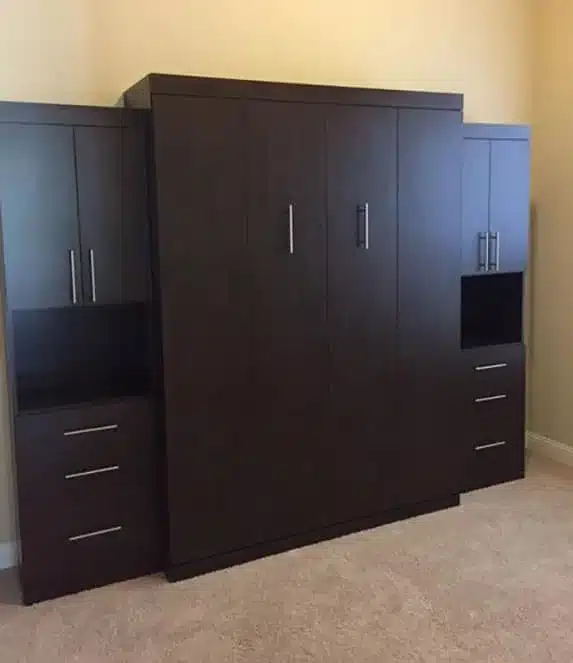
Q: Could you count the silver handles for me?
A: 12